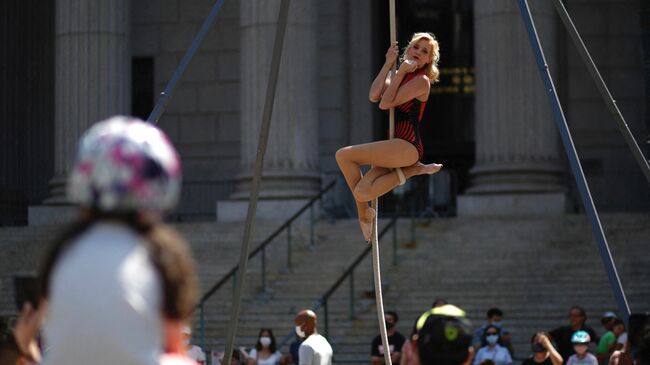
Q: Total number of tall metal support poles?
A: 4